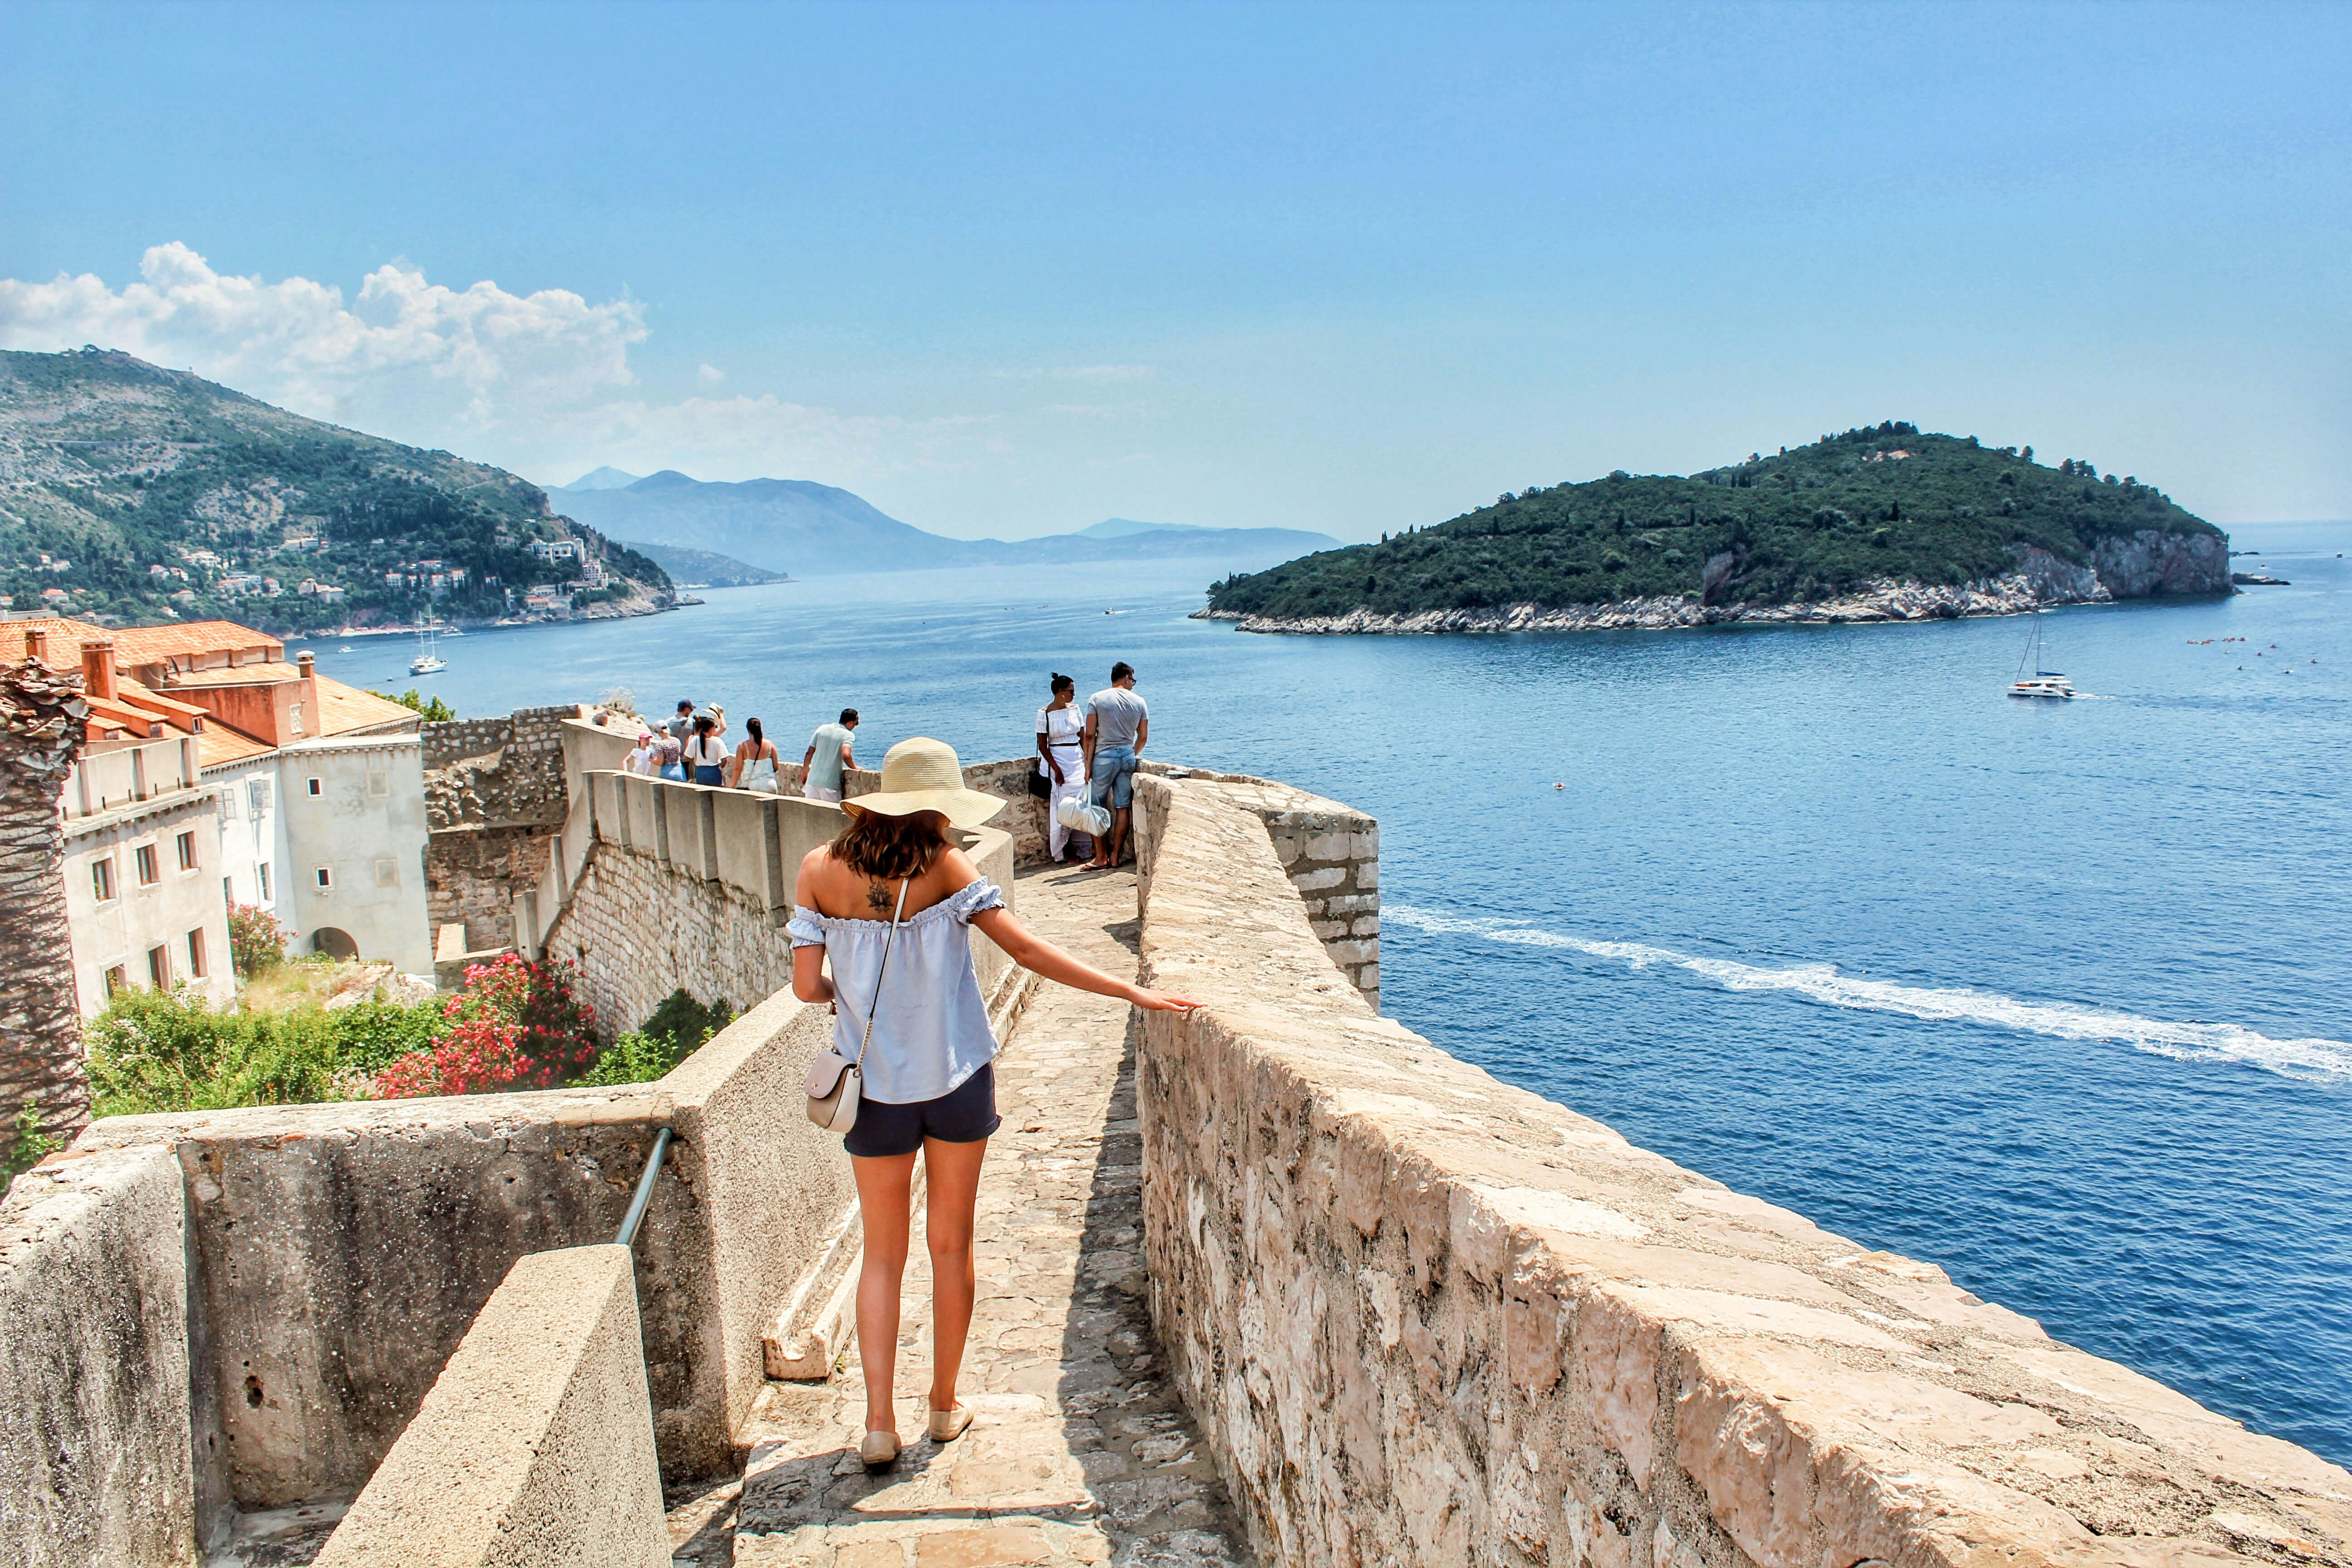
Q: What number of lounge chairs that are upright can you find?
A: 0